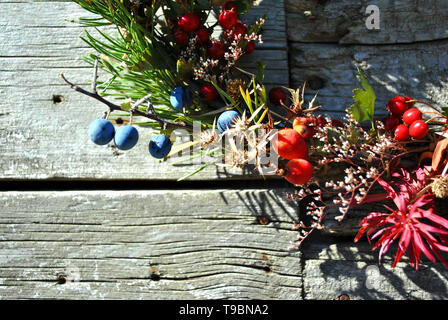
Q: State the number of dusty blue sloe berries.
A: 5